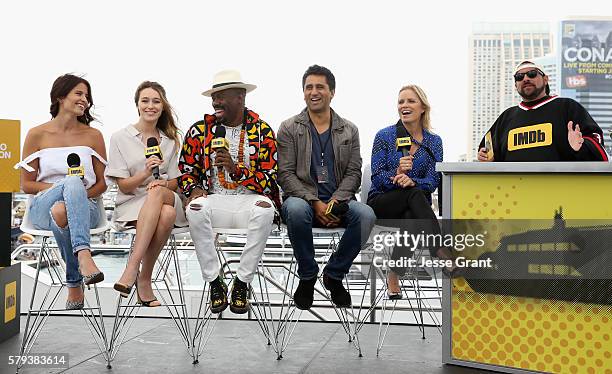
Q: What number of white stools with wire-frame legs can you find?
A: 5